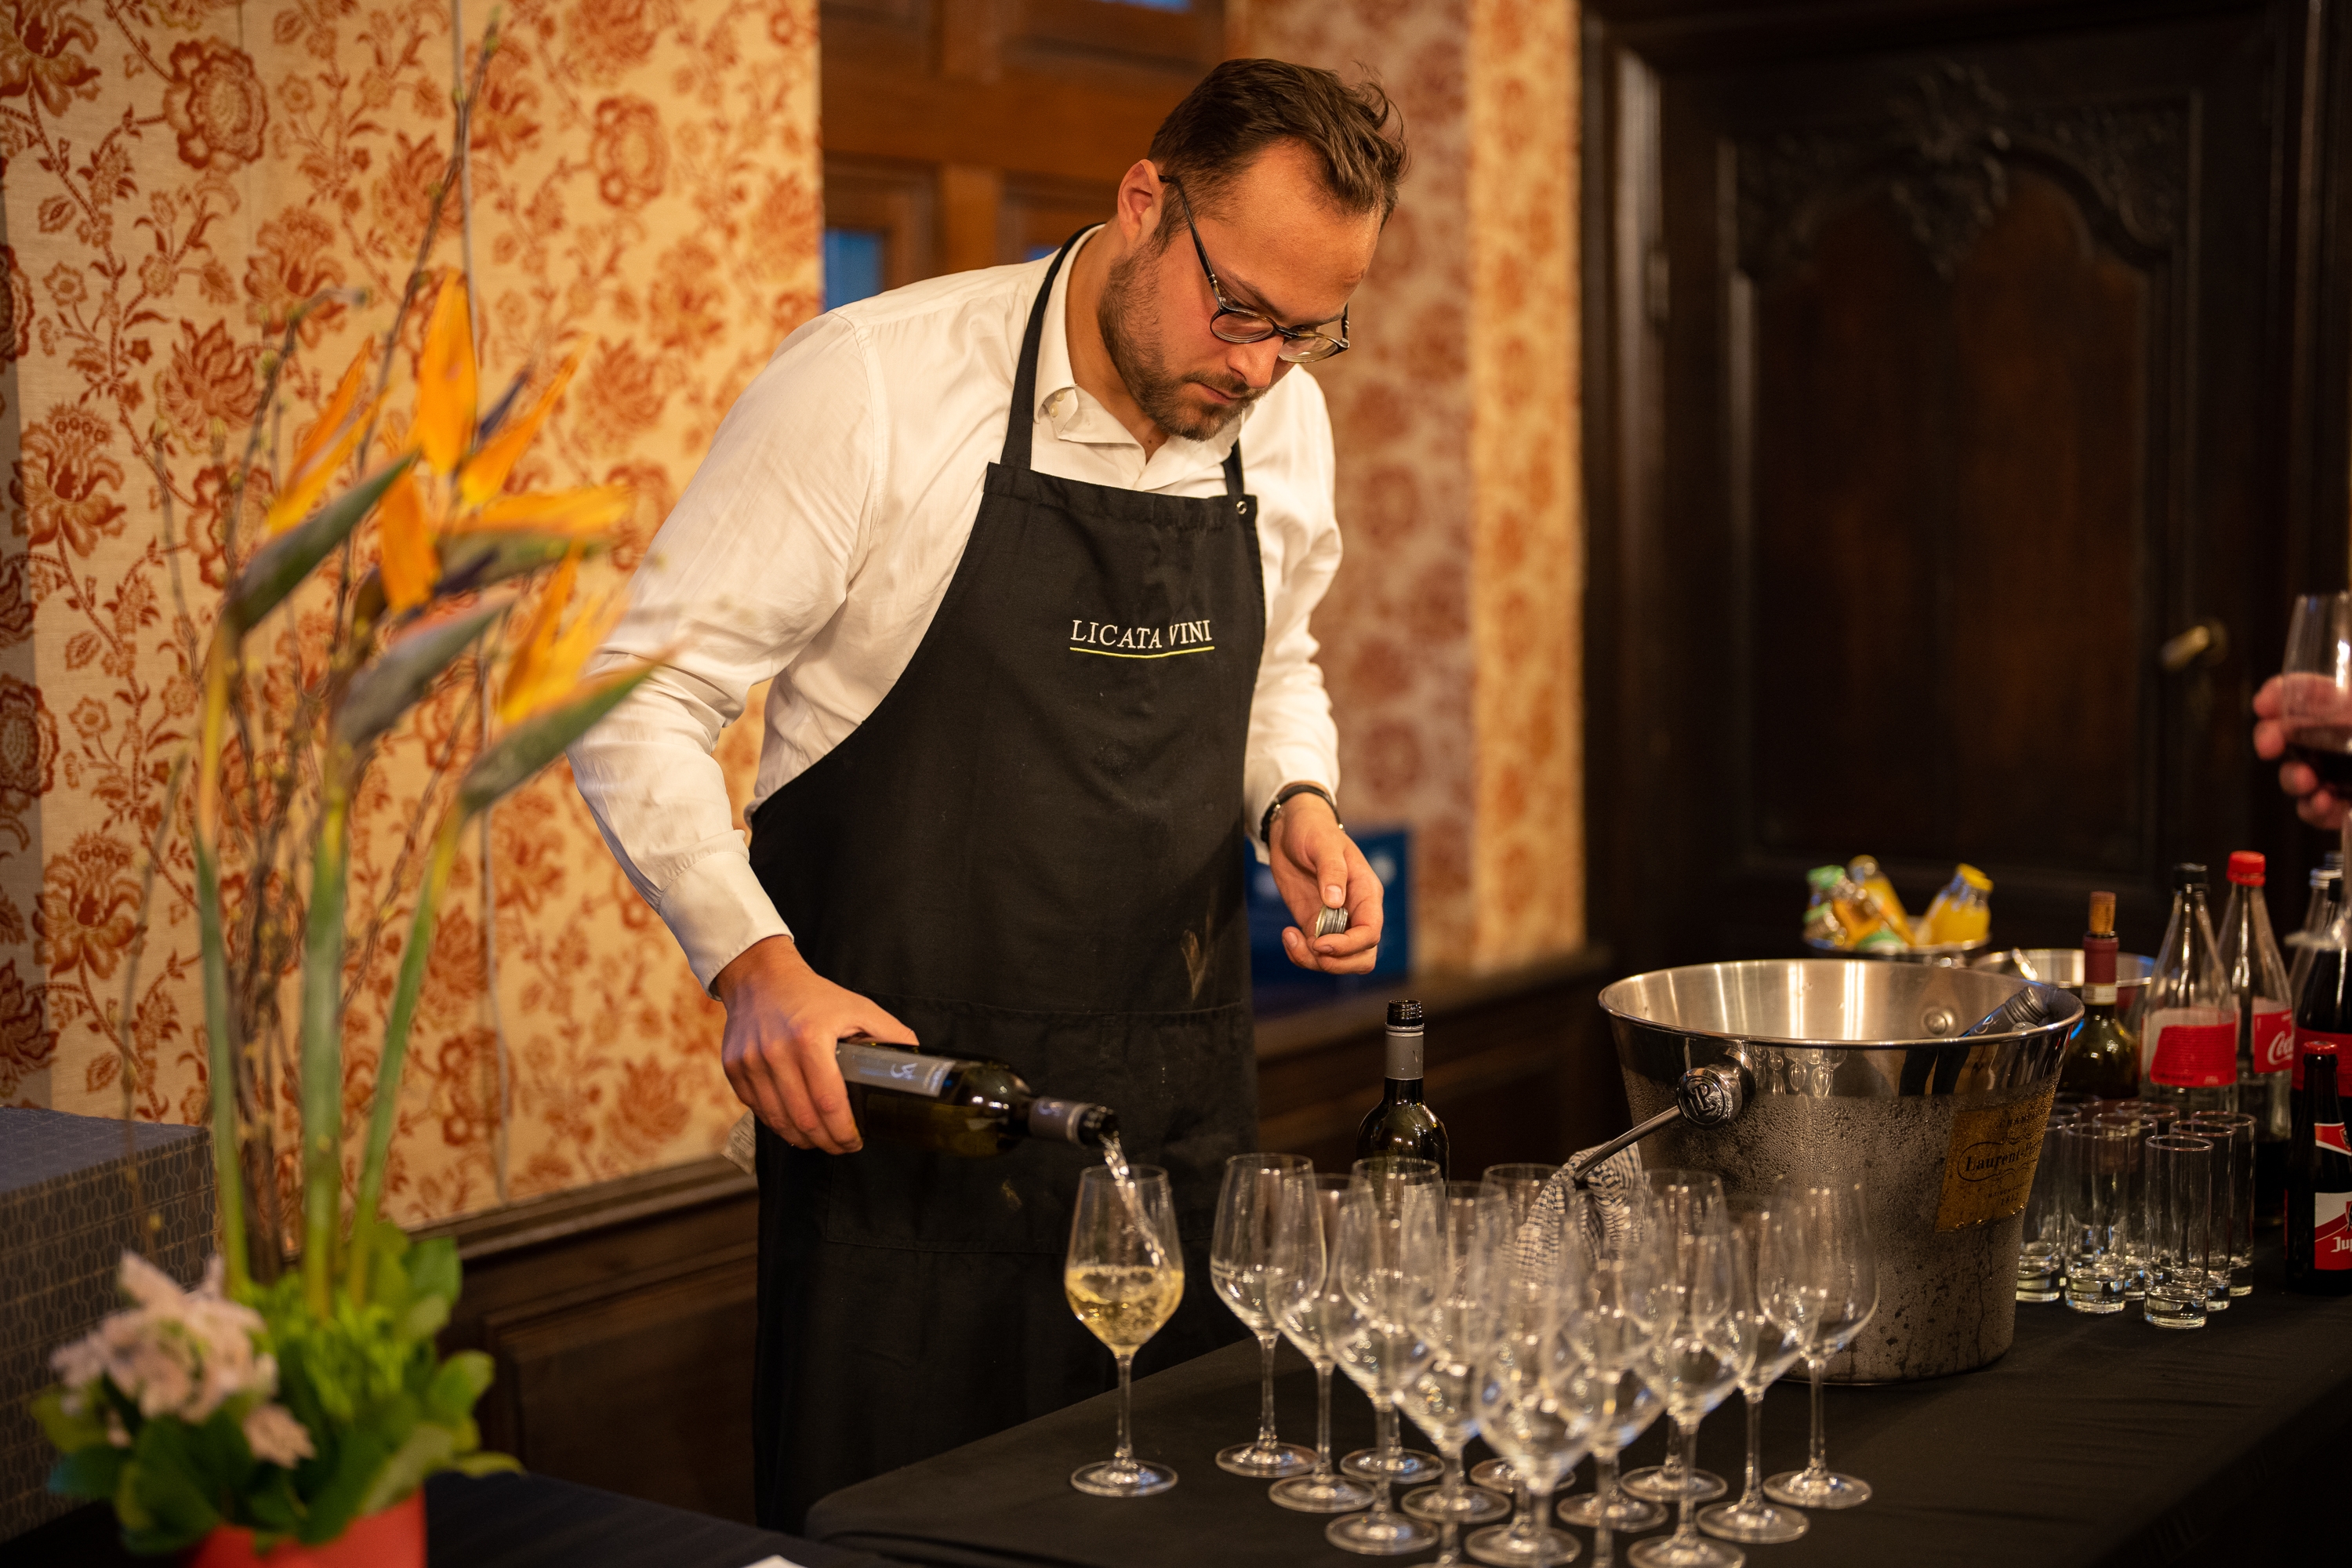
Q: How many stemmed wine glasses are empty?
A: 15